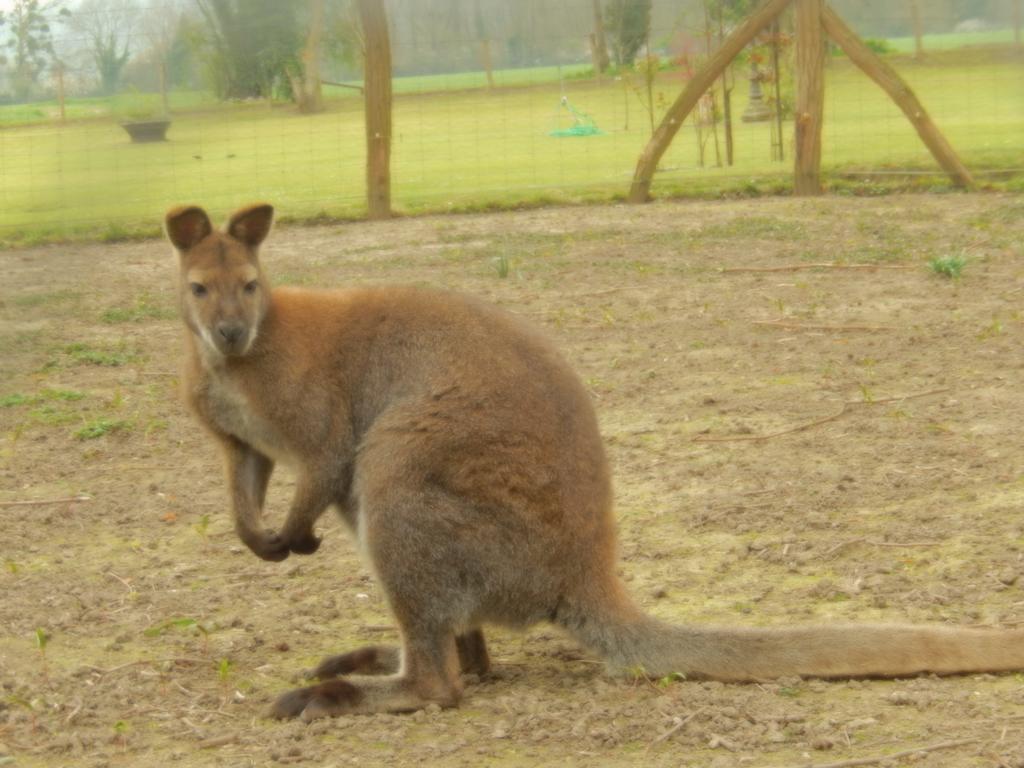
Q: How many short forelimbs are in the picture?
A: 2